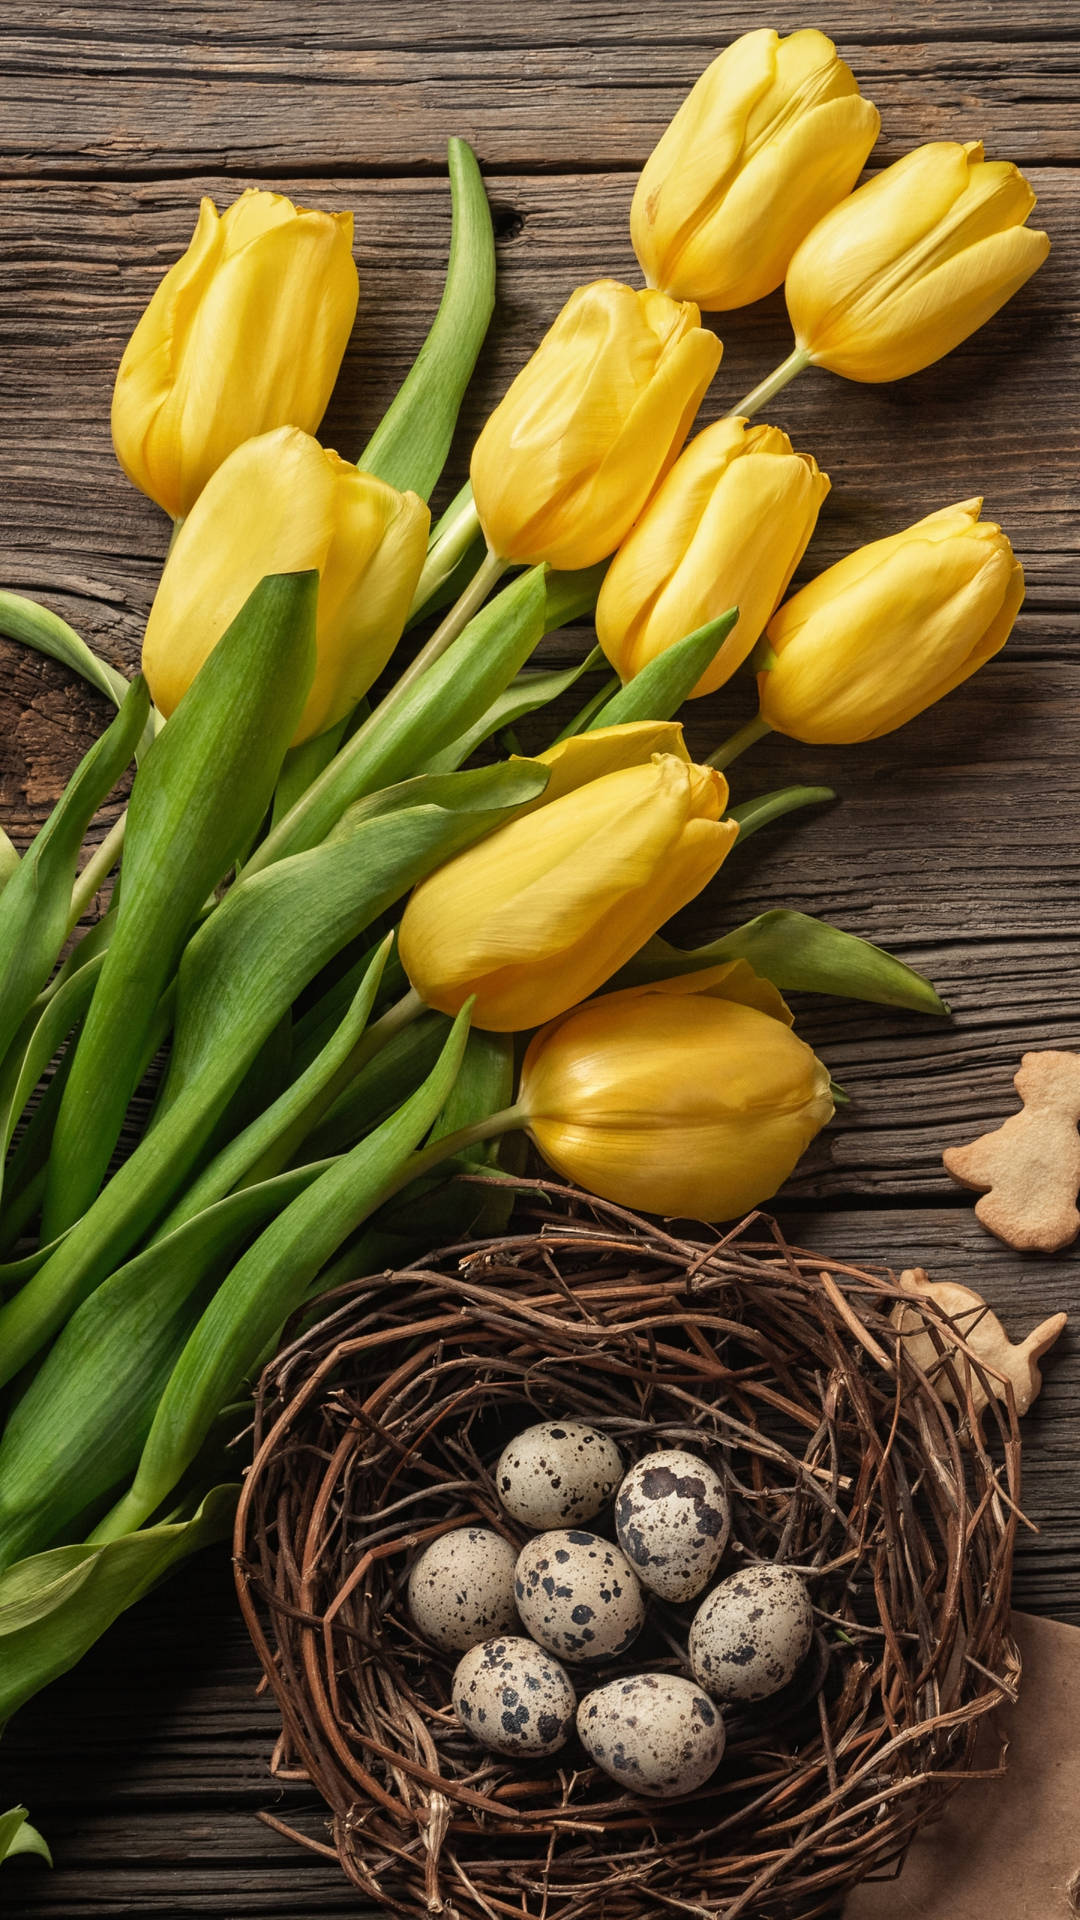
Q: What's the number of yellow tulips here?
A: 9